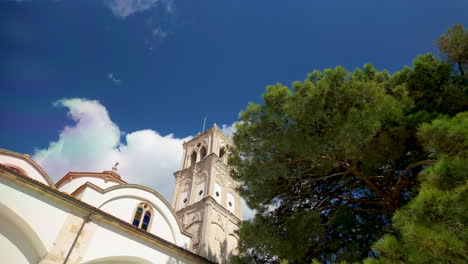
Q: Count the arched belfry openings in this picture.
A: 3